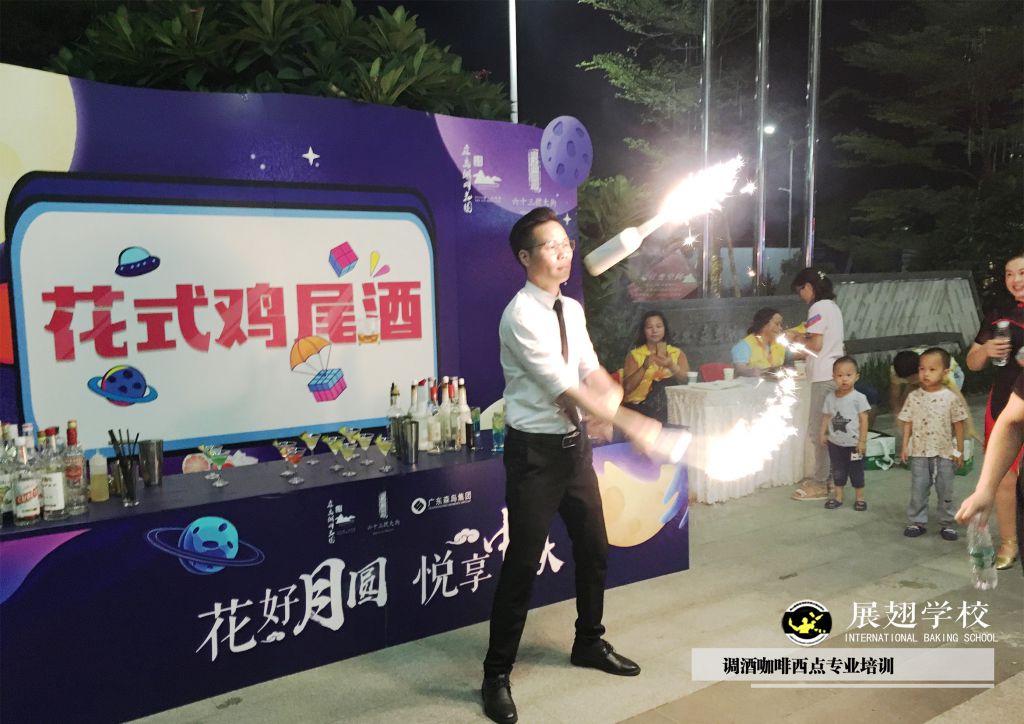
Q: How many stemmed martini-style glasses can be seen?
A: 10